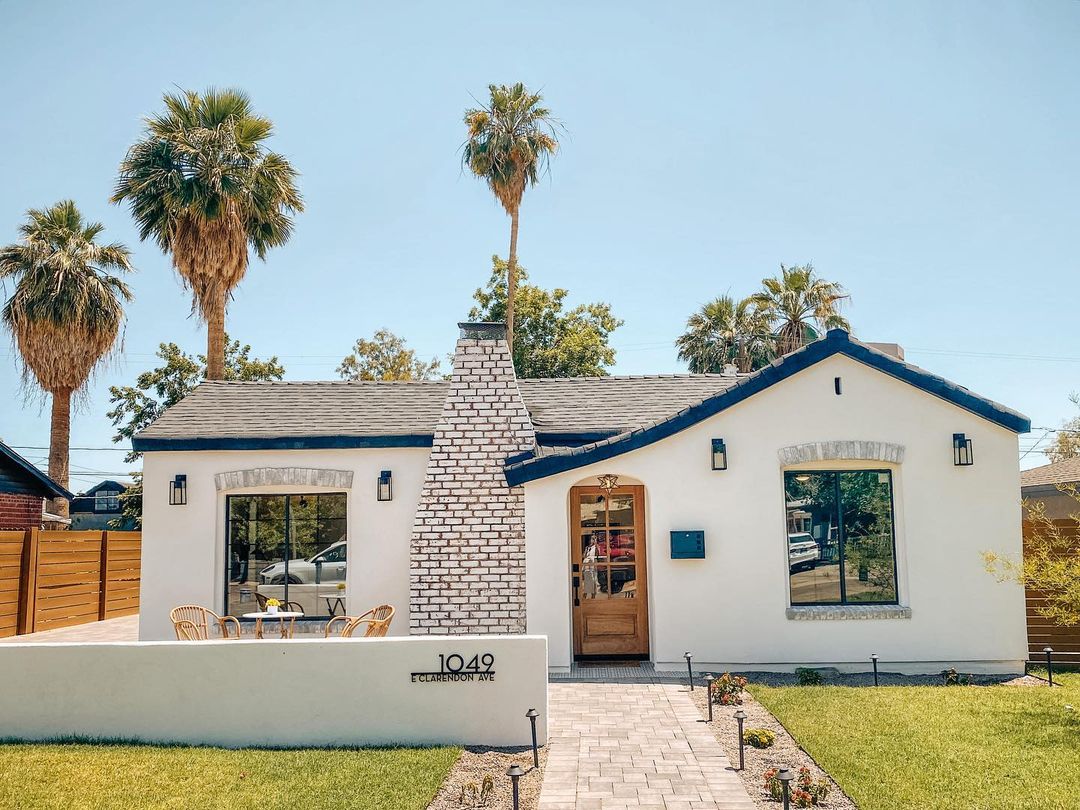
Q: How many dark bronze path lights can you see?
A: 8